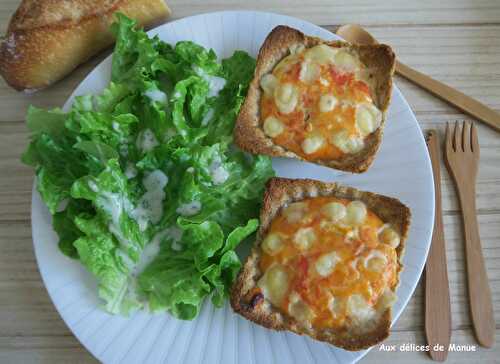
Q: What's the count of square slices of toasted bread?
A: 2